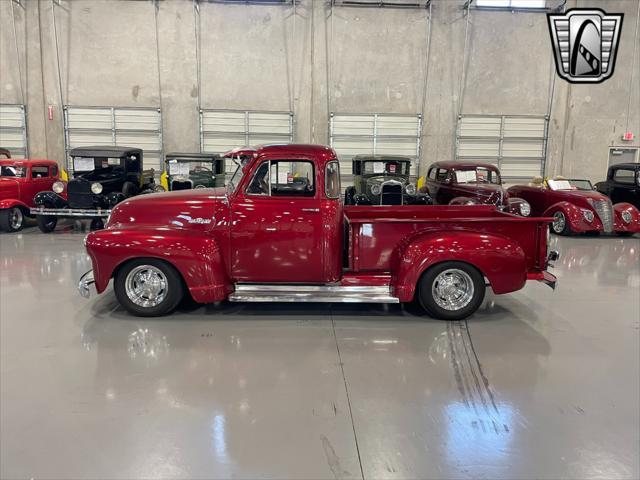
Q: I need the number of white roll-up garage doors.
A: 5